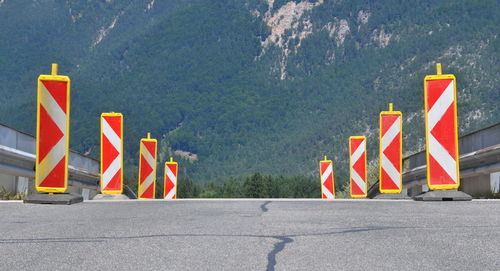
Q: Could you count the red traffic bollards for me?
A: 8